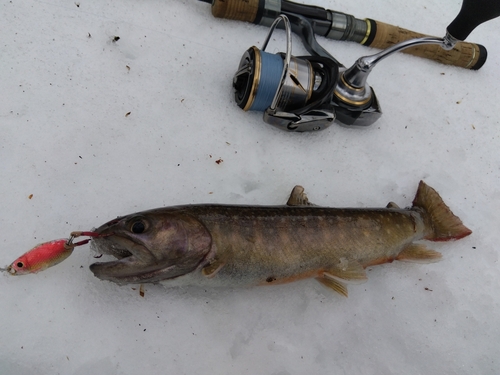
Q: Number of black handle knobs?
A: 1